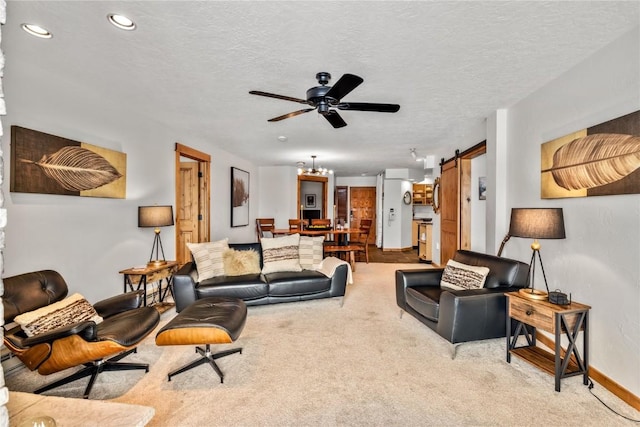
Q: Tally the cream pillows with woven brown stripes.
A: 3